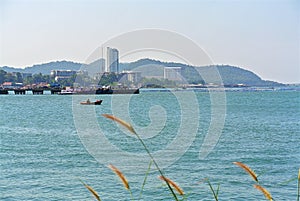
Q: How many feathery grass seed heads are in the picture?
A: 6